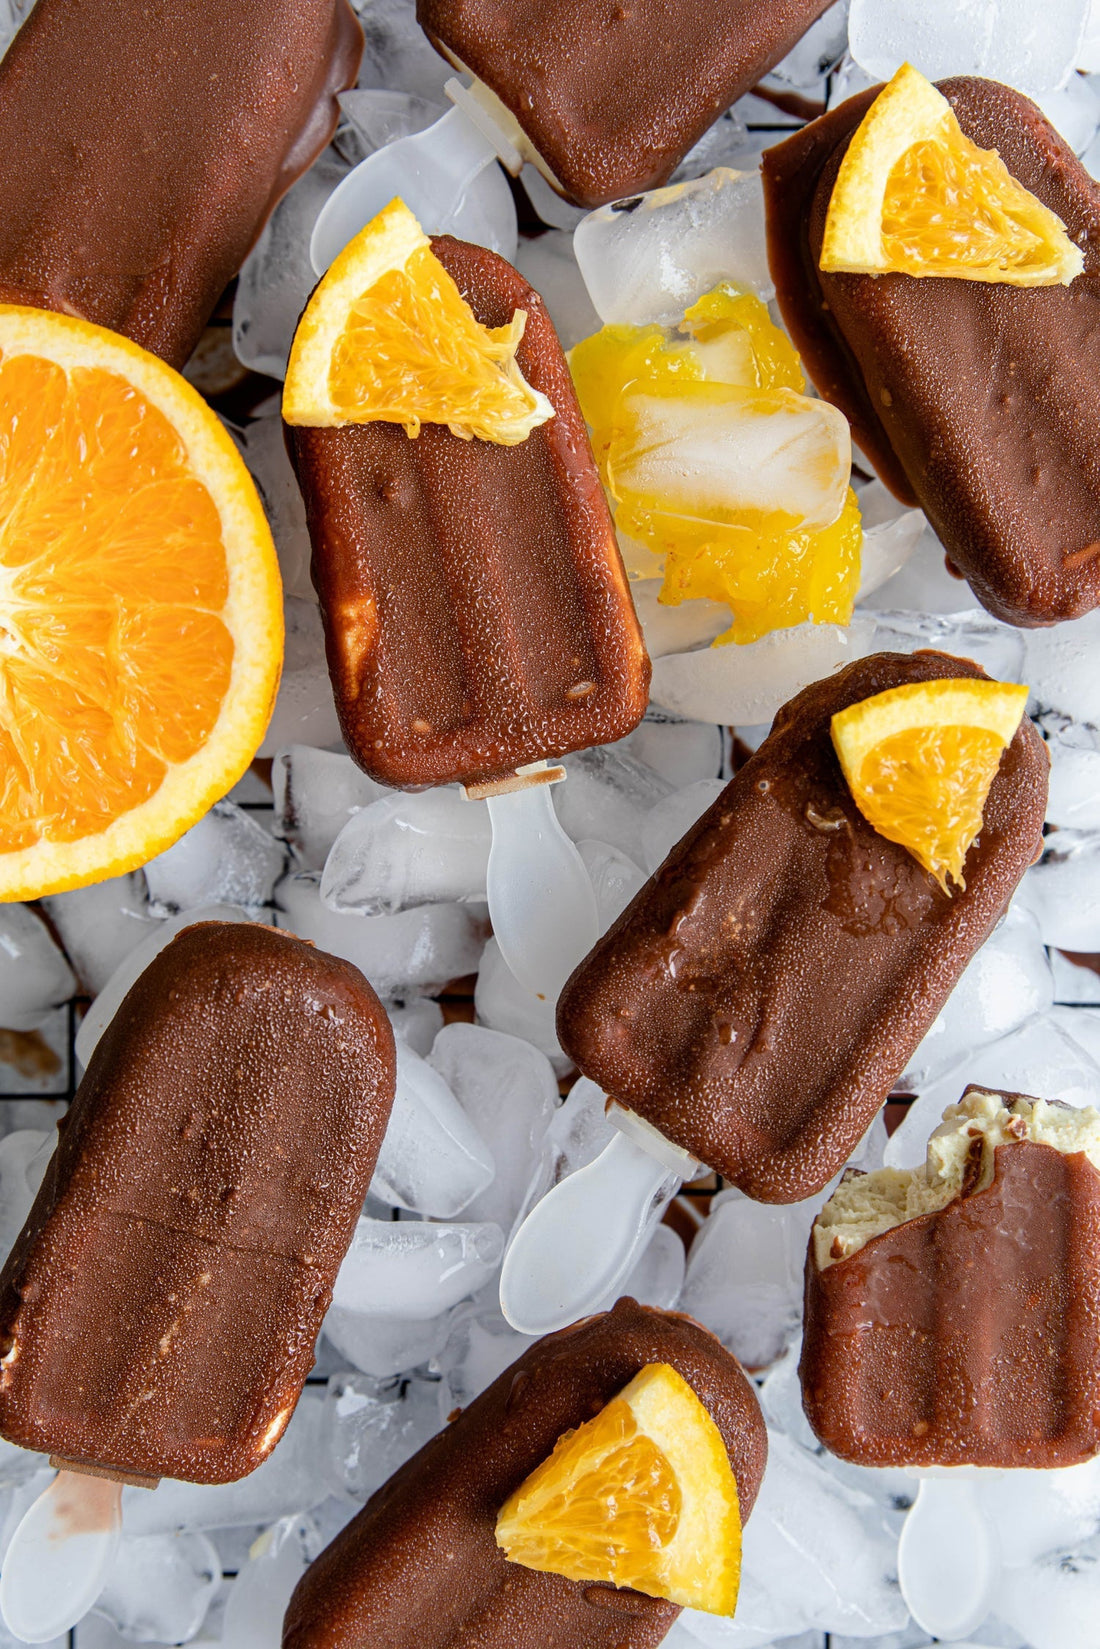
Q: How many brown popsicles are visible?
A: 8